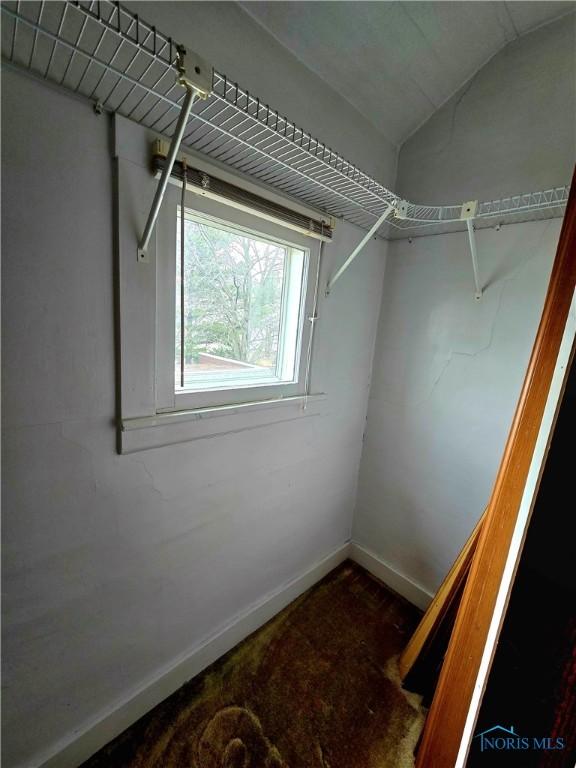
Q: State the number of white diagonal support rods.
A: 3